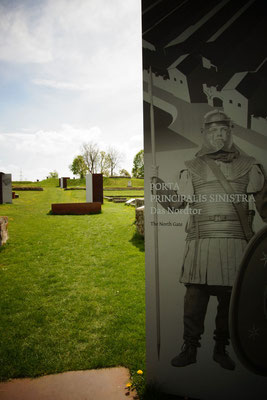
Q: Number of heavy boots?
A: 2